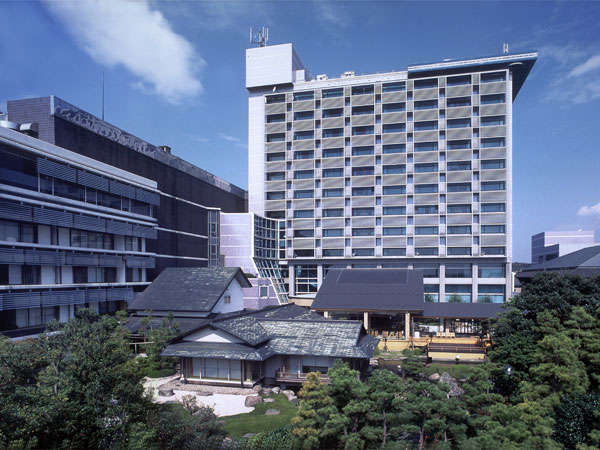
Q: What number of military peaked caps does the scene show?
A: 0